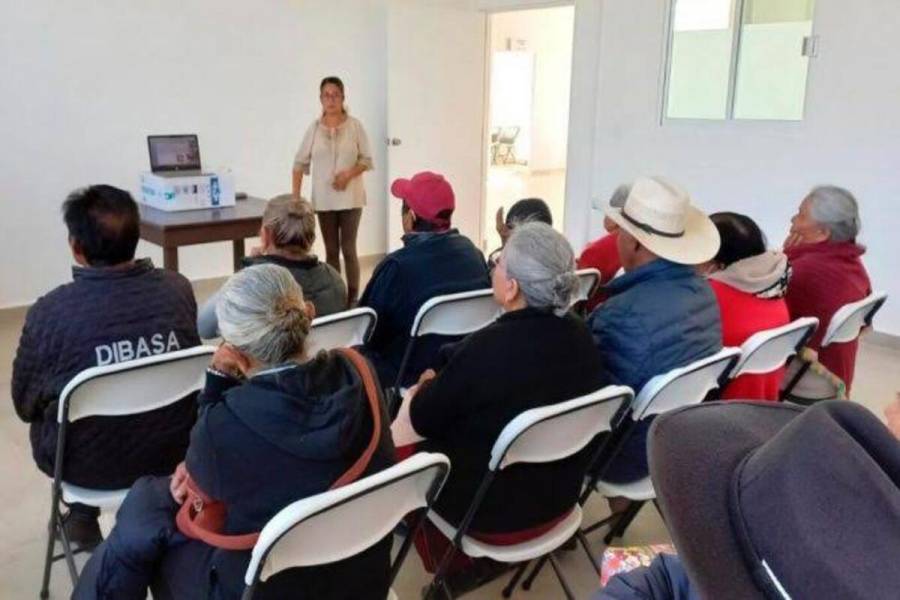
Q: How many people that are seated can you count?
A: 11